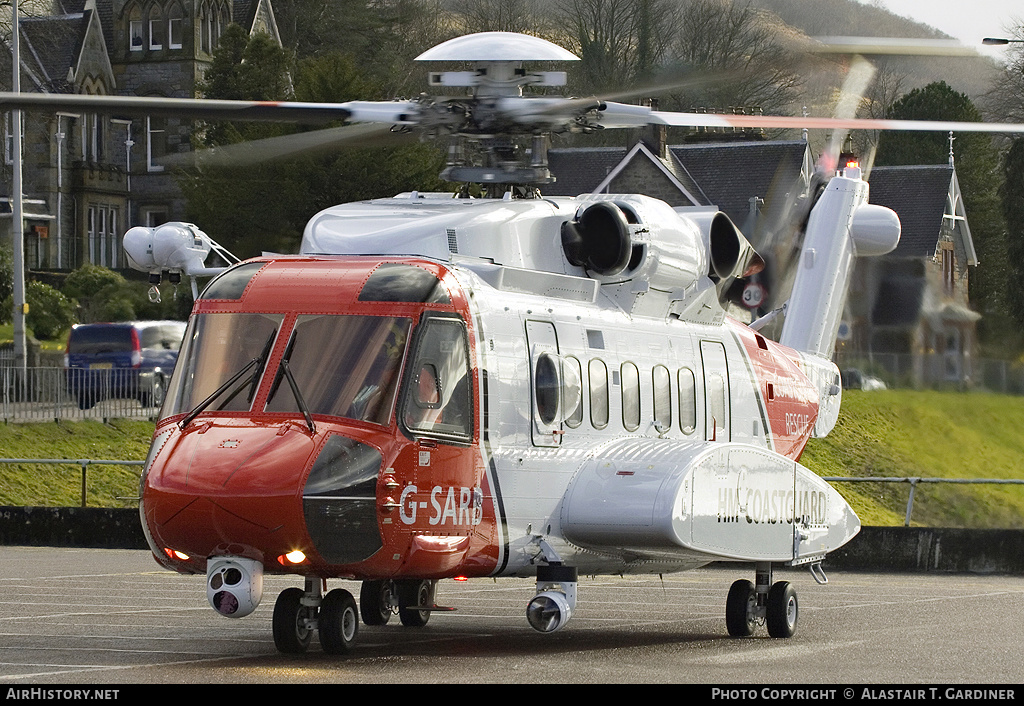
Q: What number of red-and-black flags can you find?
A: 0